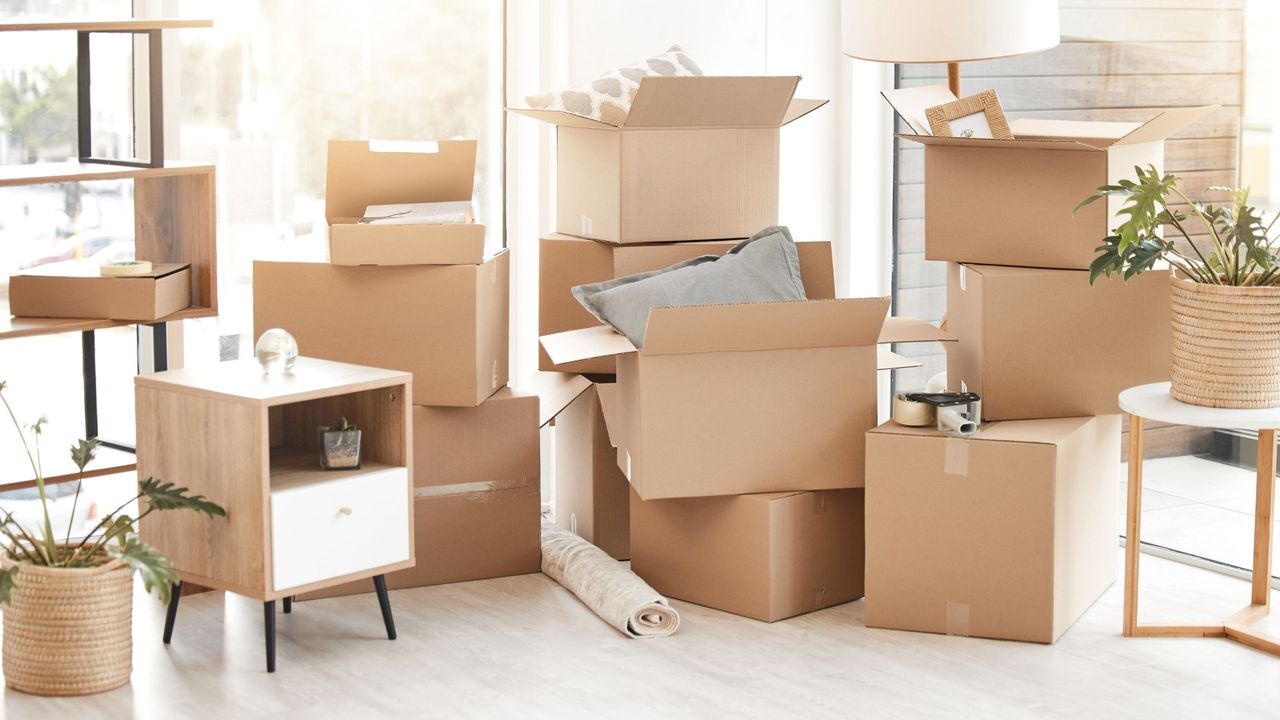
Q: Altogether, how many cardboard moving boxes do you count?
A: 12